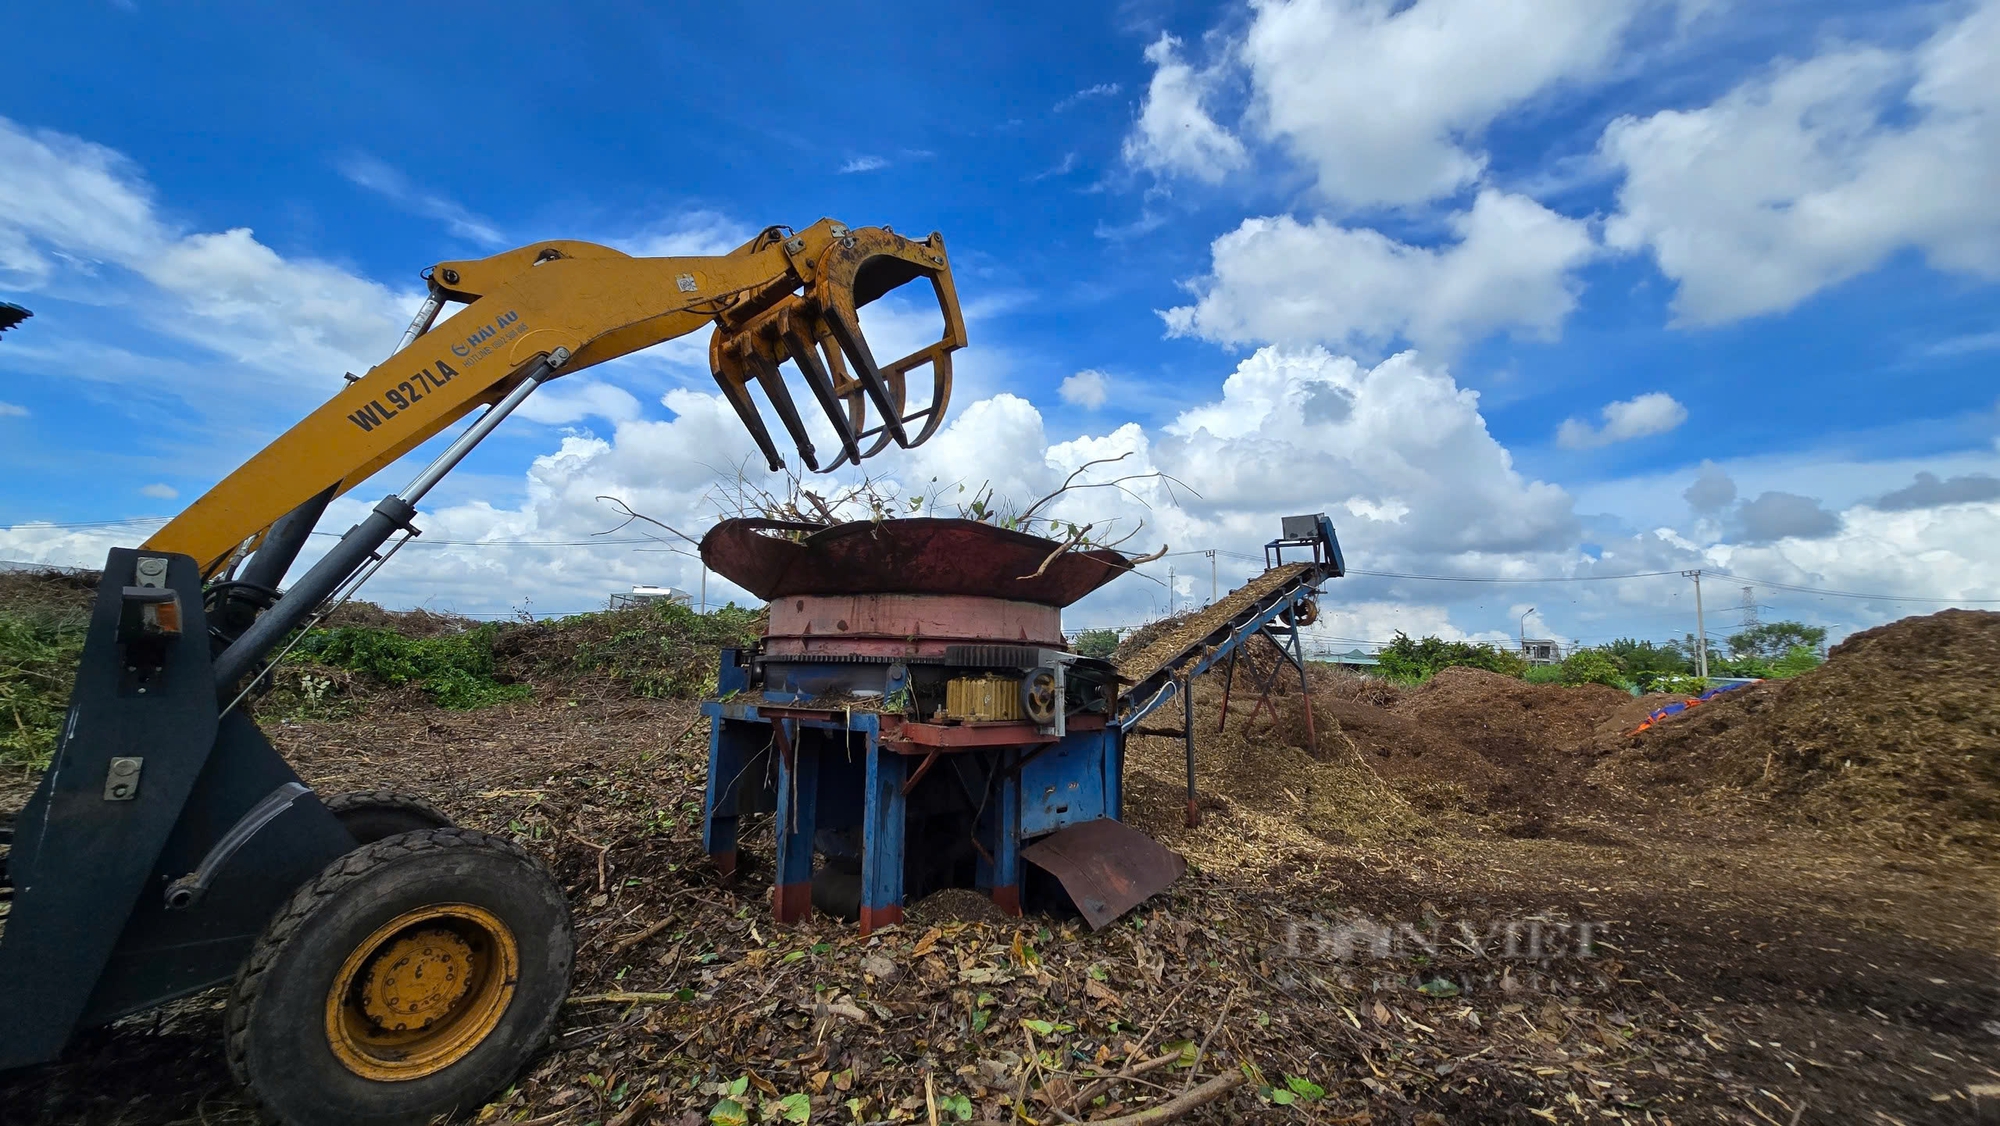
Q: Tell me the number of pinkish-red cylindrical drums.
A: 1